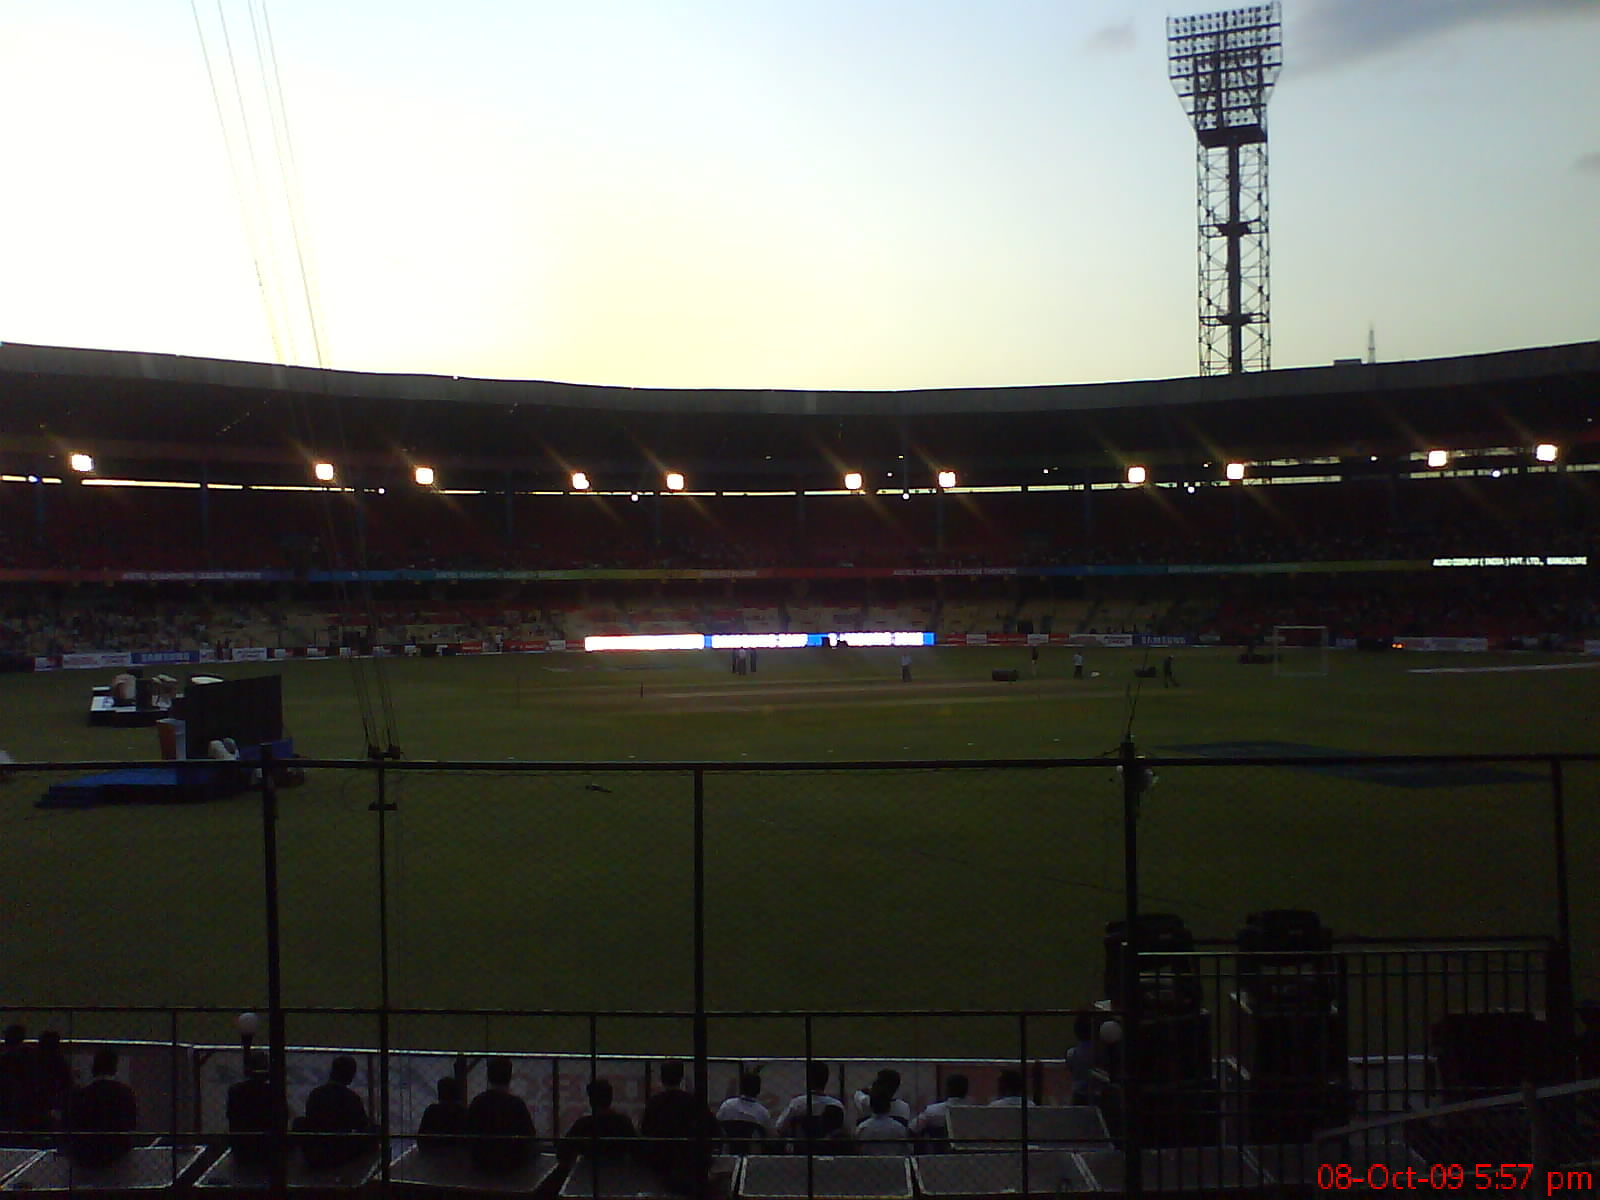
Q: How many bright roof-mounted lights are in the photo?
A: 11